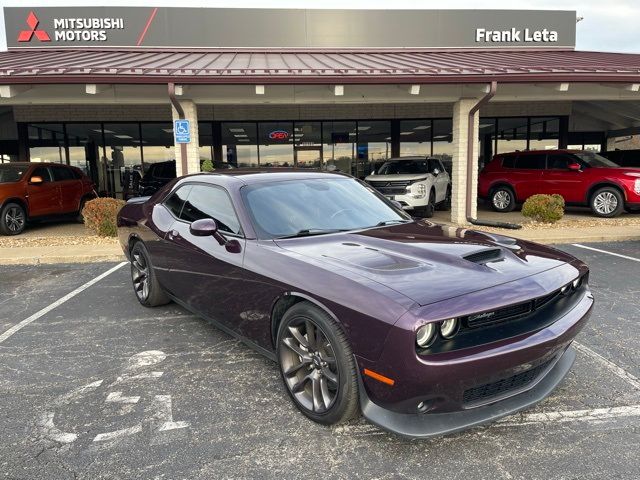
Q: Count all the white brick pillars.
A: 2